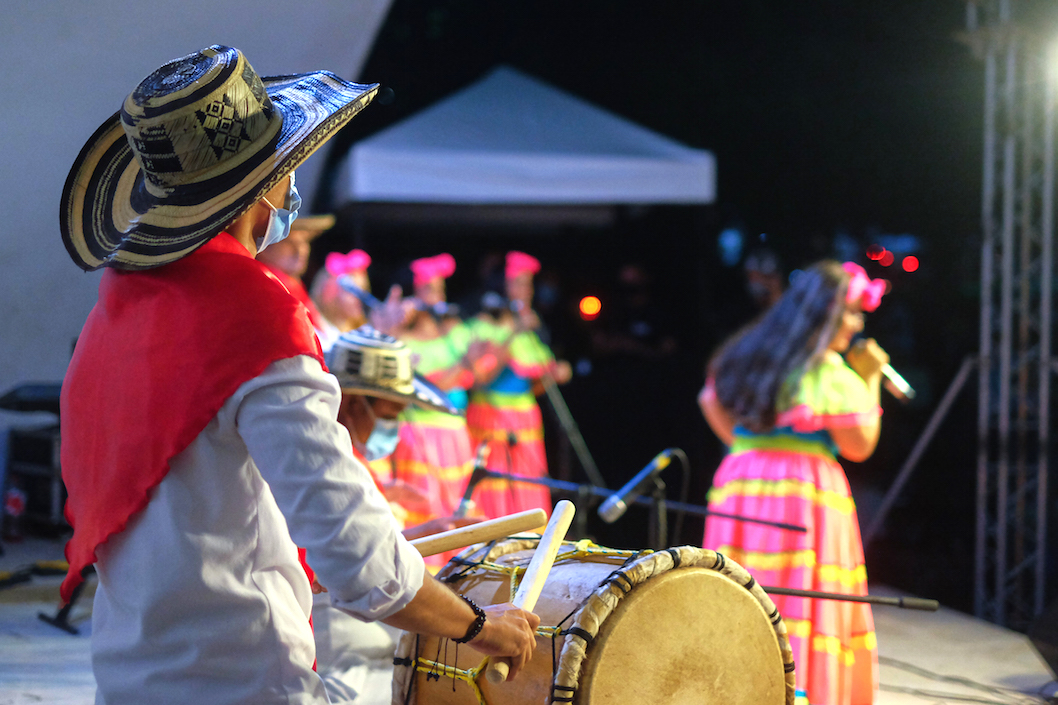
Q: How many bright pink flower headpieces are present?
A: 4